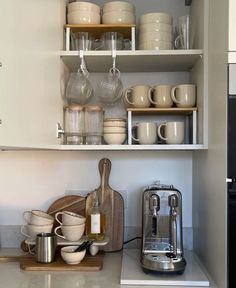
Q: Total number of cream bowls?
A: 12